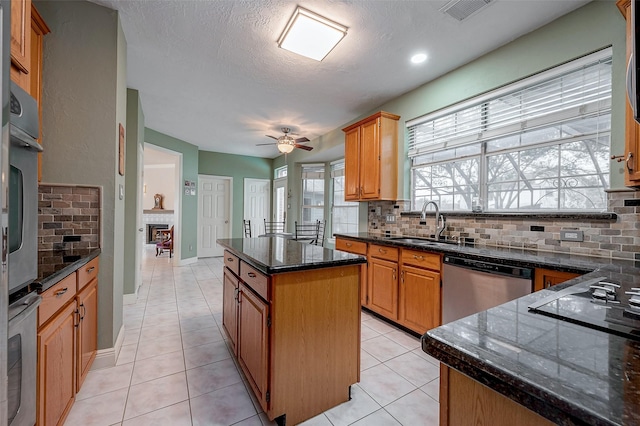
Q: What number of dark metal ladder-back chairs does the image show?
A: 4